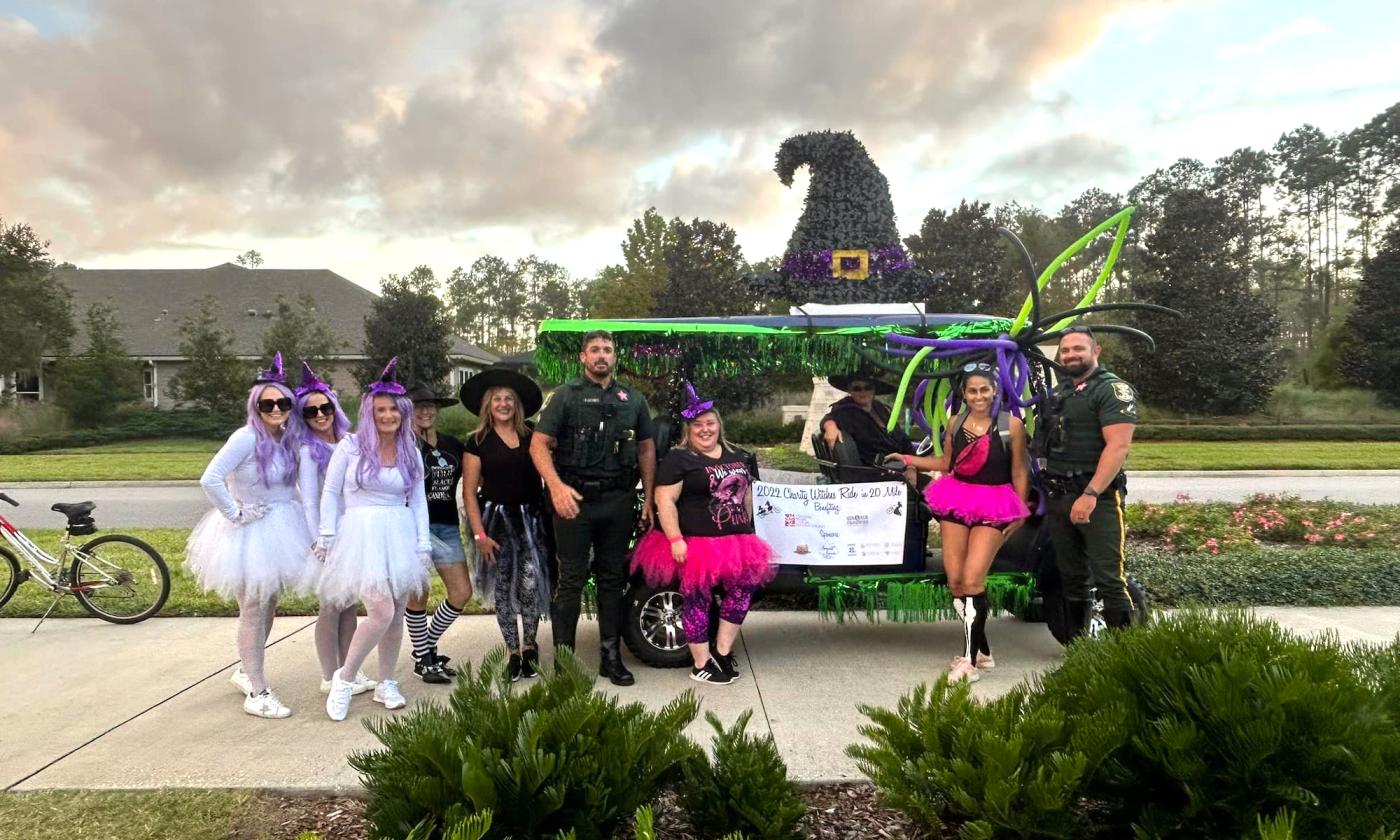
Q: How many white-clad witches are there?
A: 3